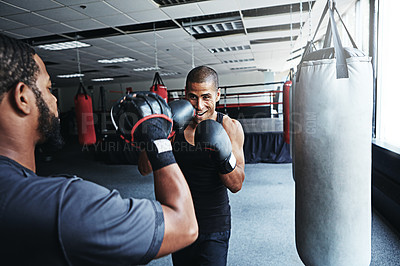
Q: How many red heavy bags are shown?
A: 3